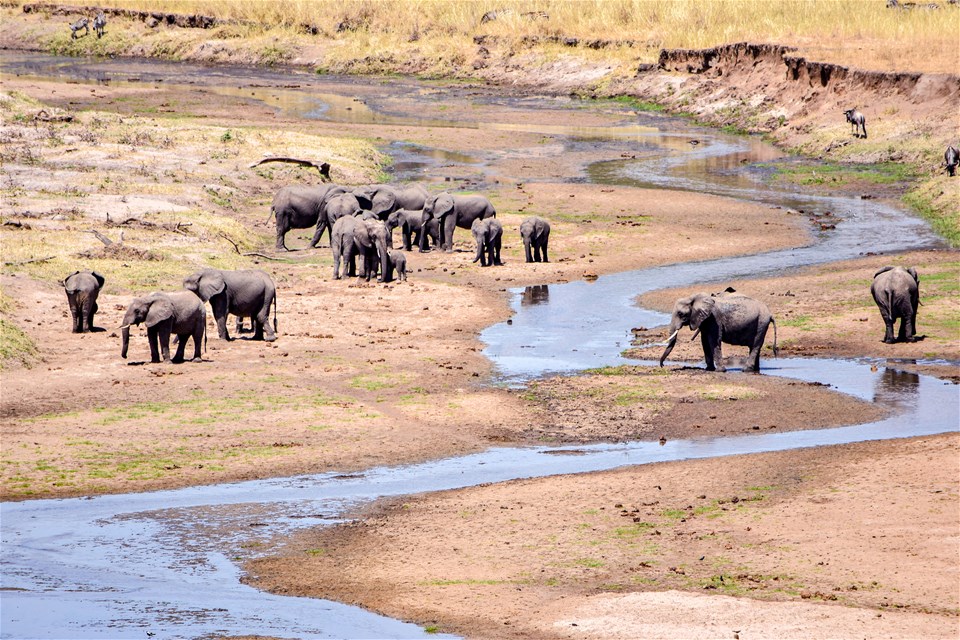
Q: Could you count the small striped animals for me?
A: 2